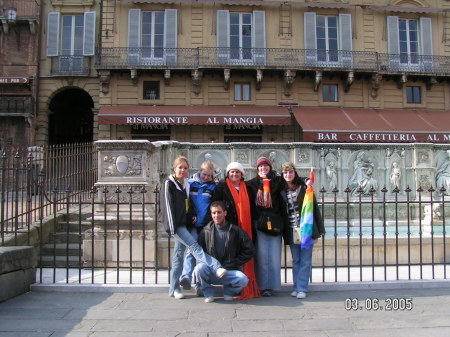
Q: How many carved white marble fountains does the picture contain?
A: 1